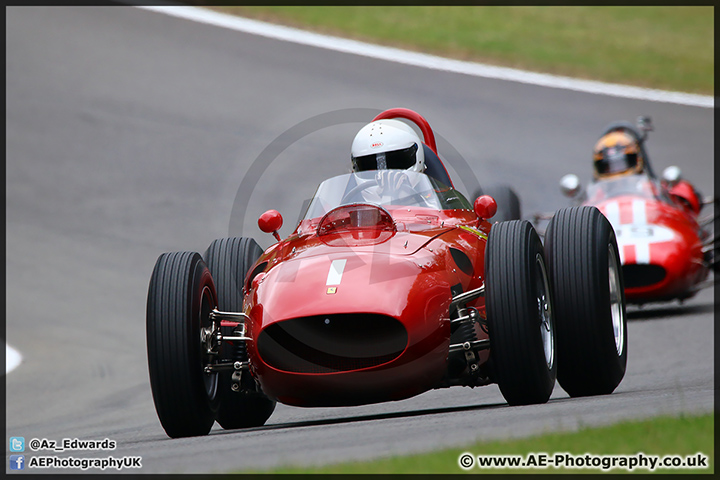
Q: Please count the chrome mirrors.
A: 2